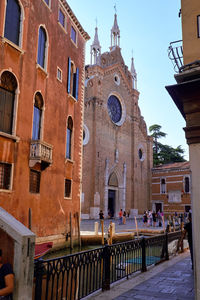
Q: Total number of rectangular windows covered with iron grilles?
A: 3